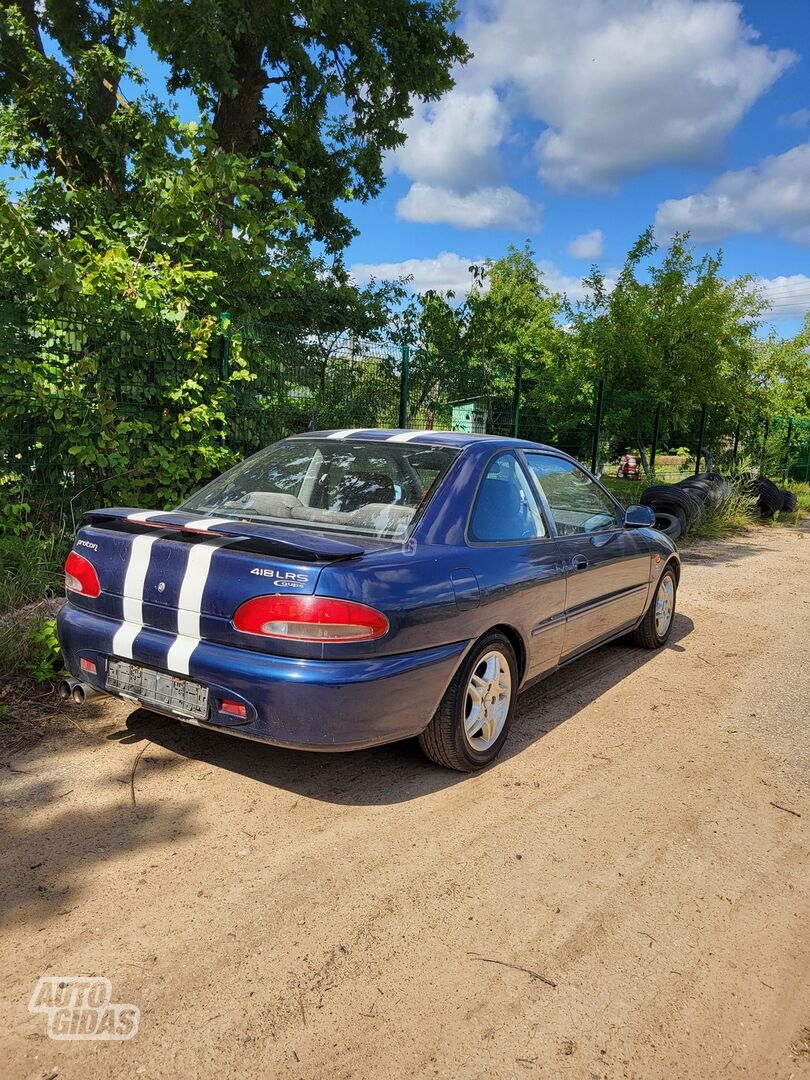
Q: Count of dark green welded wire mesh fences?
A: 1